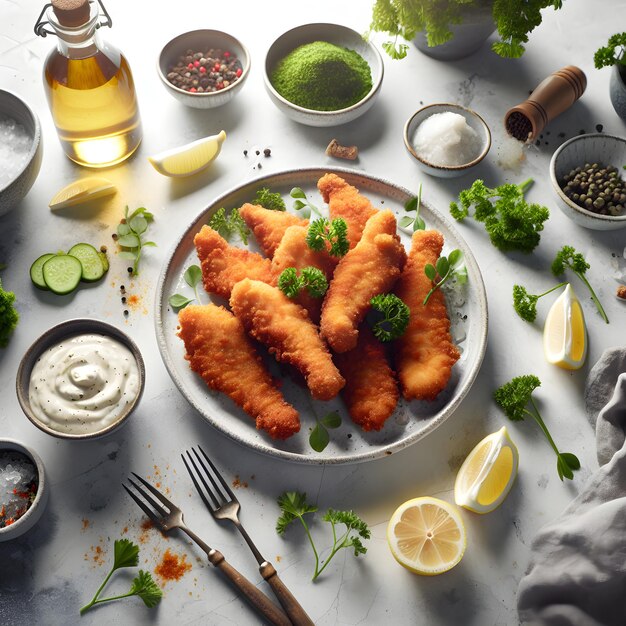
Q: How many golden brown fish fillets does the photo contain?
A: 9